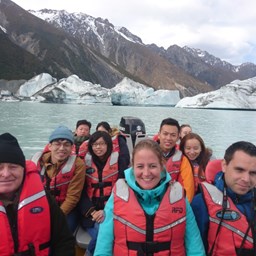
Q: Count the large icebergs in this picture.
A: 3